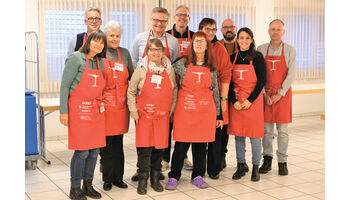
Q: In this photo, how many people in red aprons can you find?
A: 11